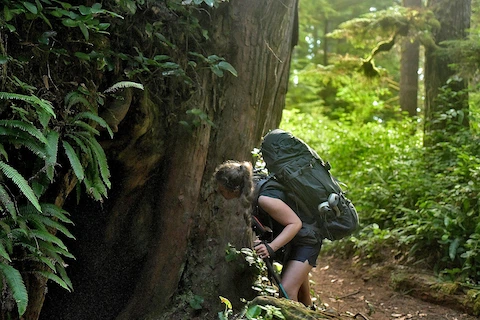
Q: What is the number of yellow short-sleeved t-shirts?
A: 0